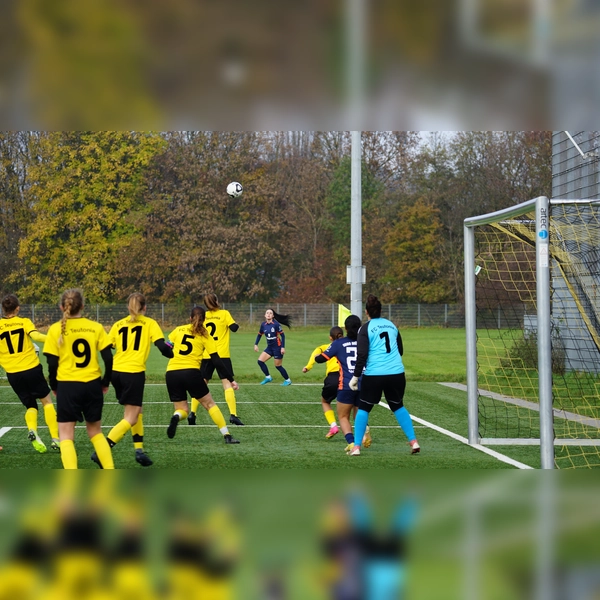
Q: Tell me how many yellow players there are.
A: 6